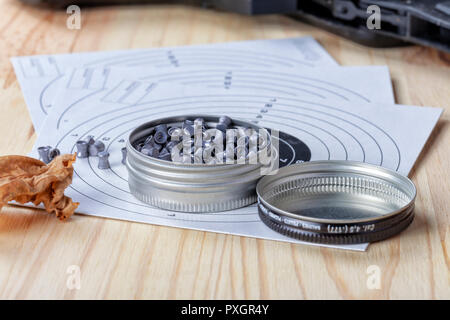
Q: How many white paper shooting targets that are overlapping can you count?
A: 3